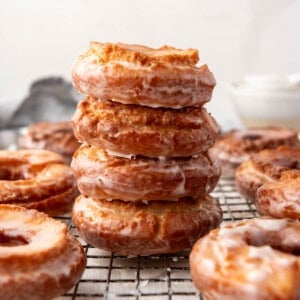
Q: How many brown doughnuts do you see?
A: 11